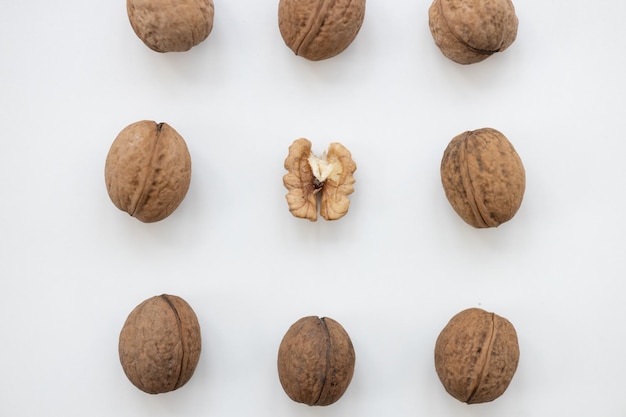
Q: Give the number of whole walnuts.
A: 8